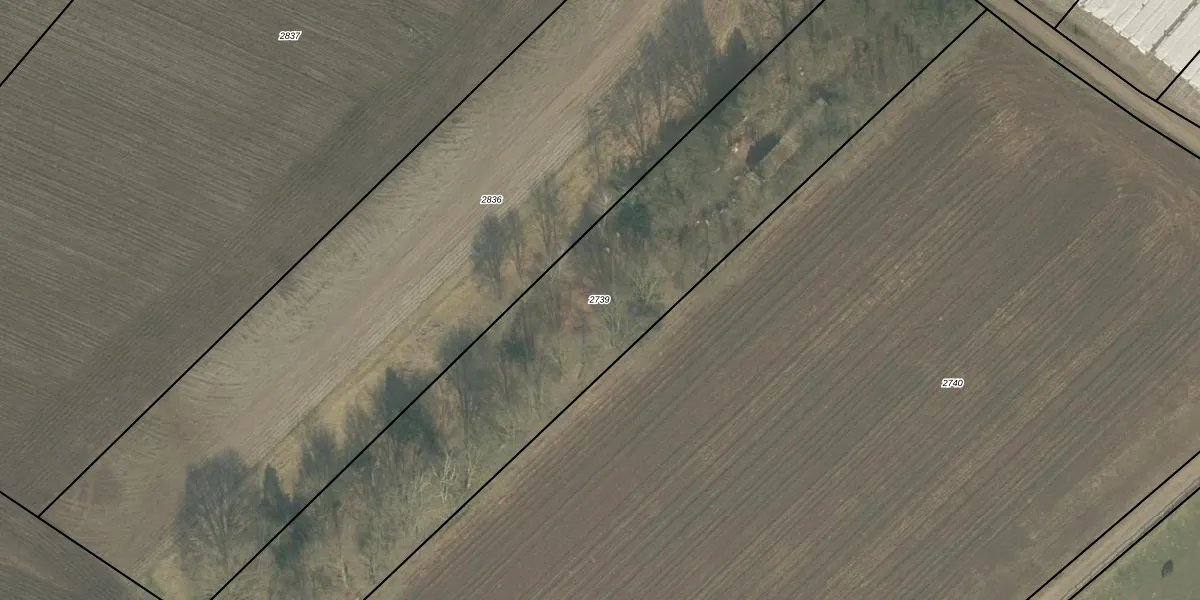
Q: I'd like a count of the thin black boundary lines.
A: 11